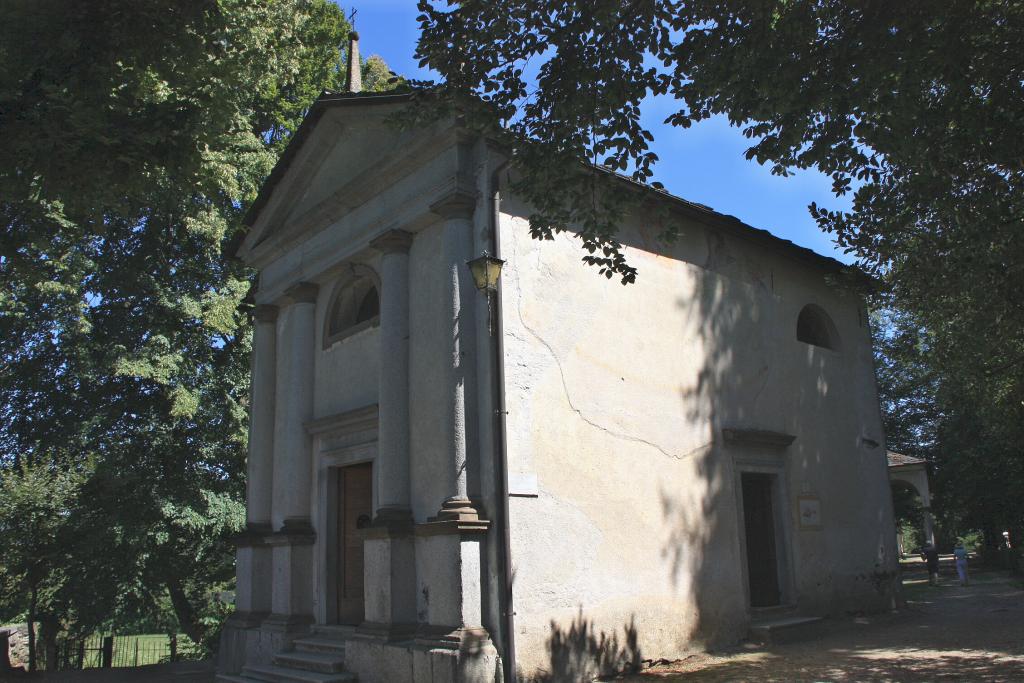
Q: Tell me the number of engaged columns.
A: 4